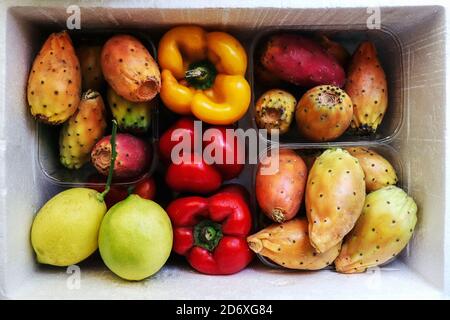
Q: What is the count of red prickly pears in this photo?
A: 2